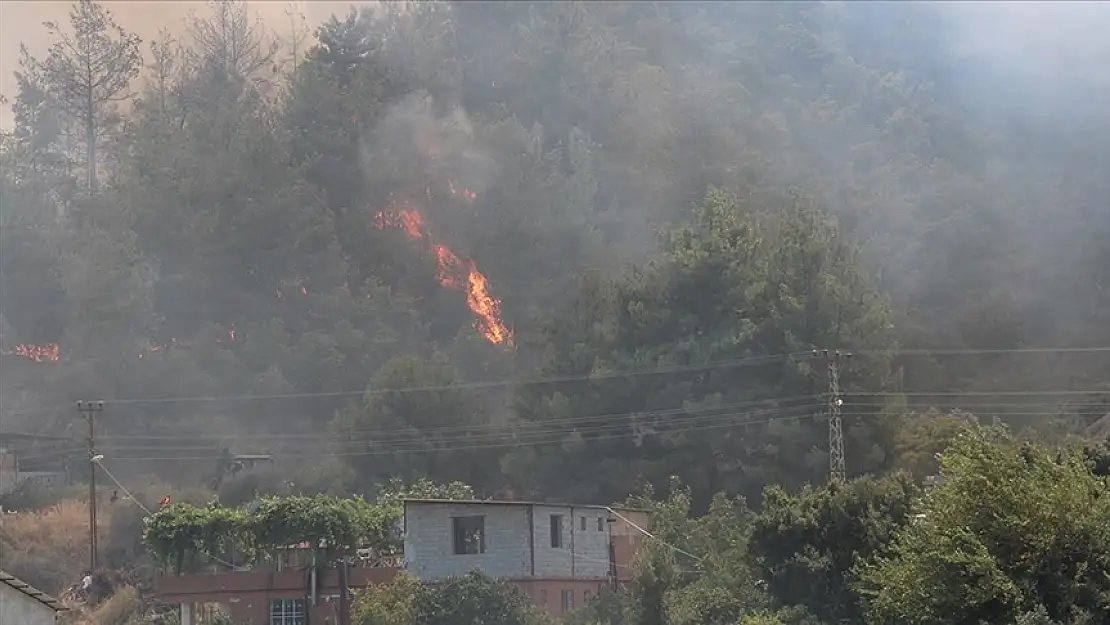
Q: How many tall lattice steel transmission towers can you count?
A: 1